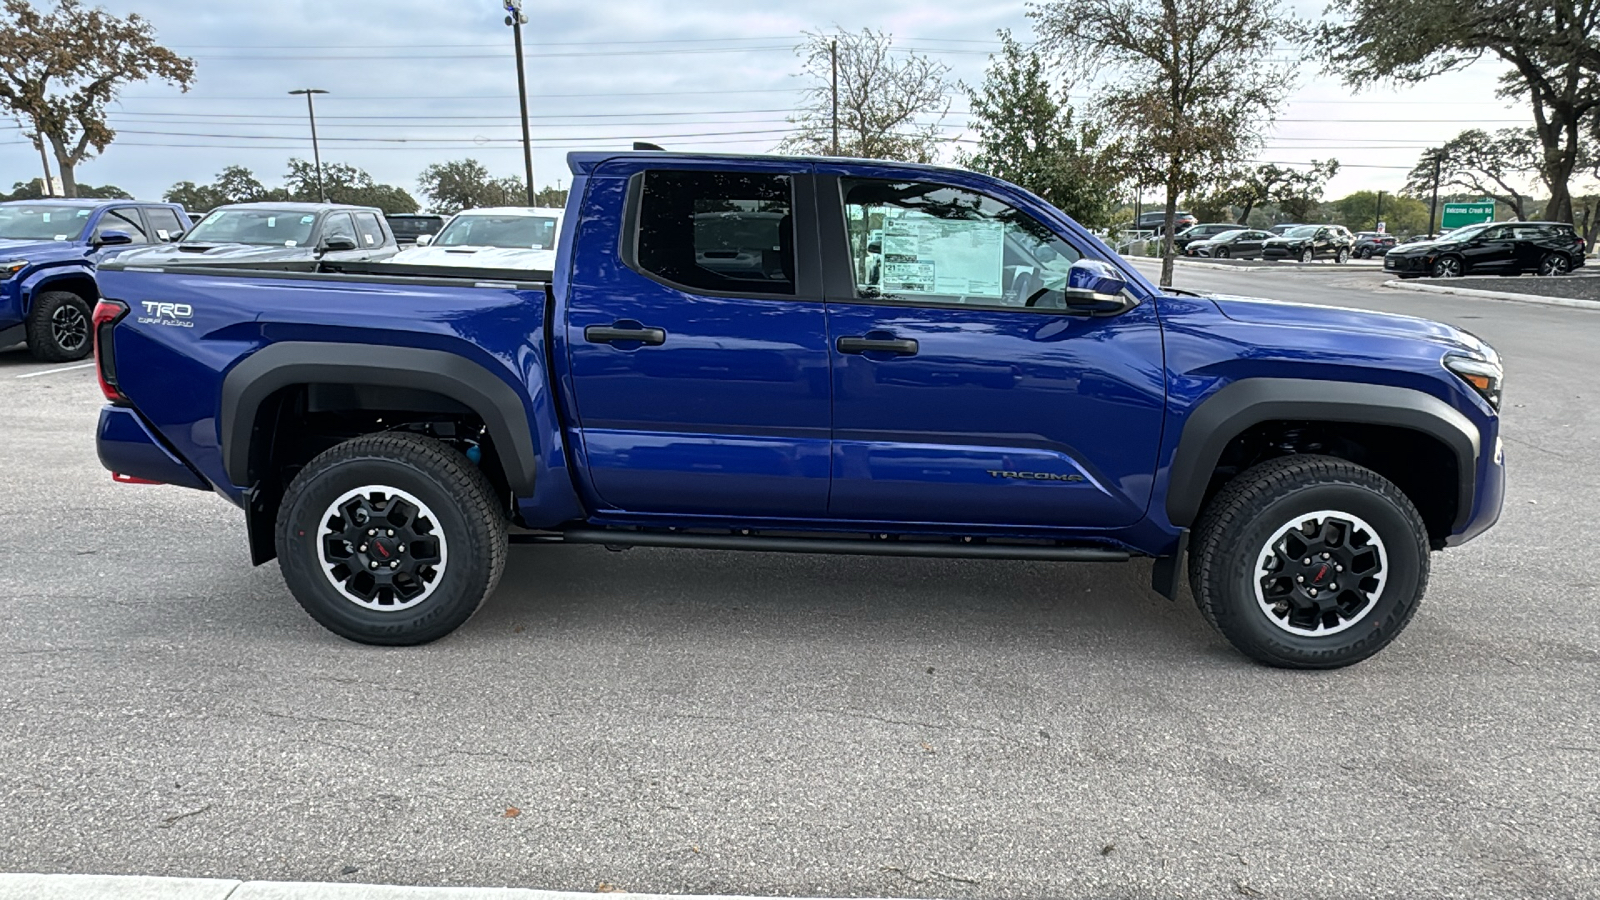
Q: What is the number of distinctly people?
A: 0